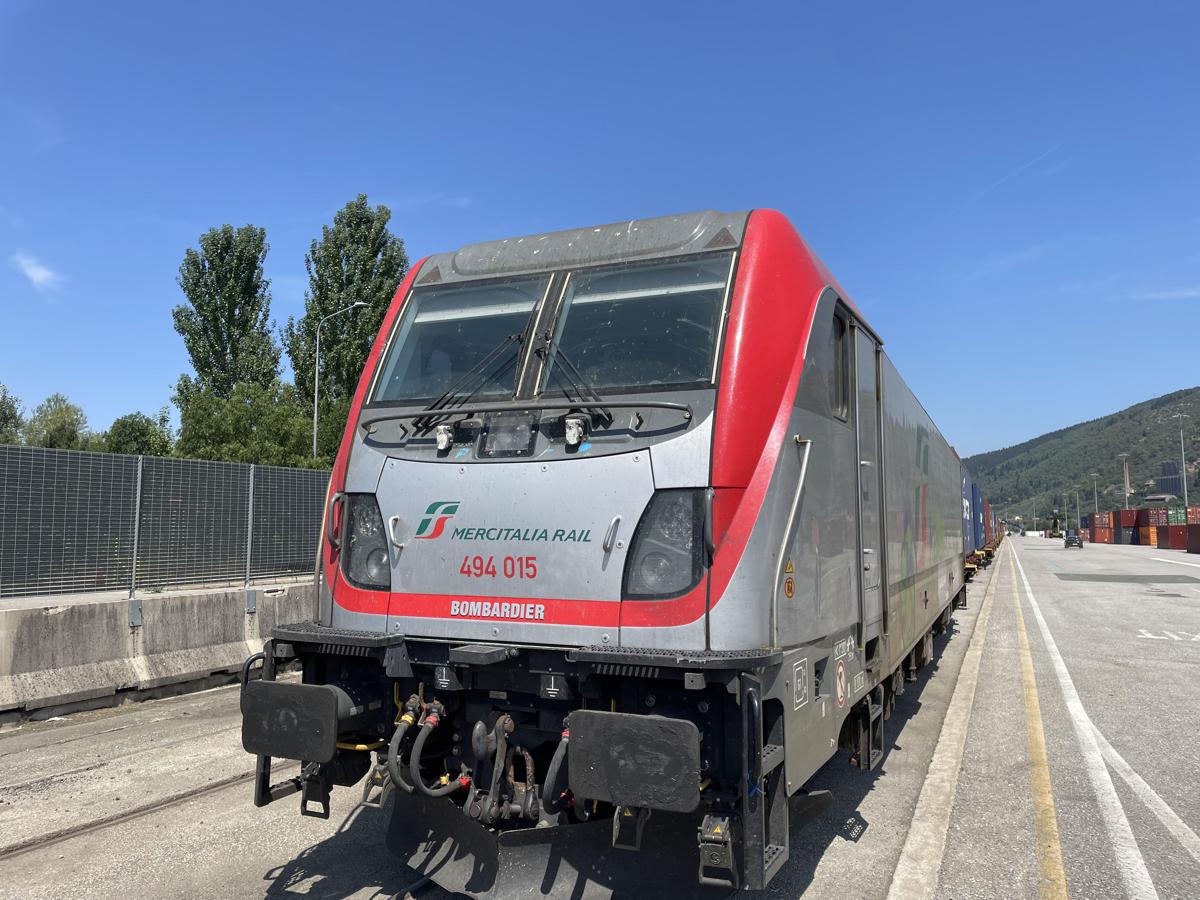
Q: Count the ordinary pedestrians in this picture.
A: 0